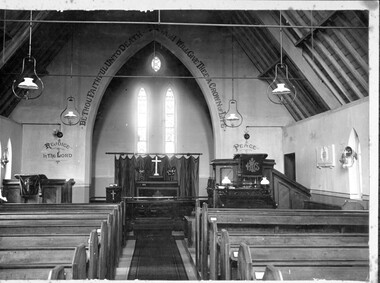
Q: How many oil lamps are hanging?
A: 4